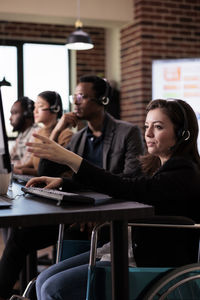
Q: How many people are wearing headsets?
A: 4